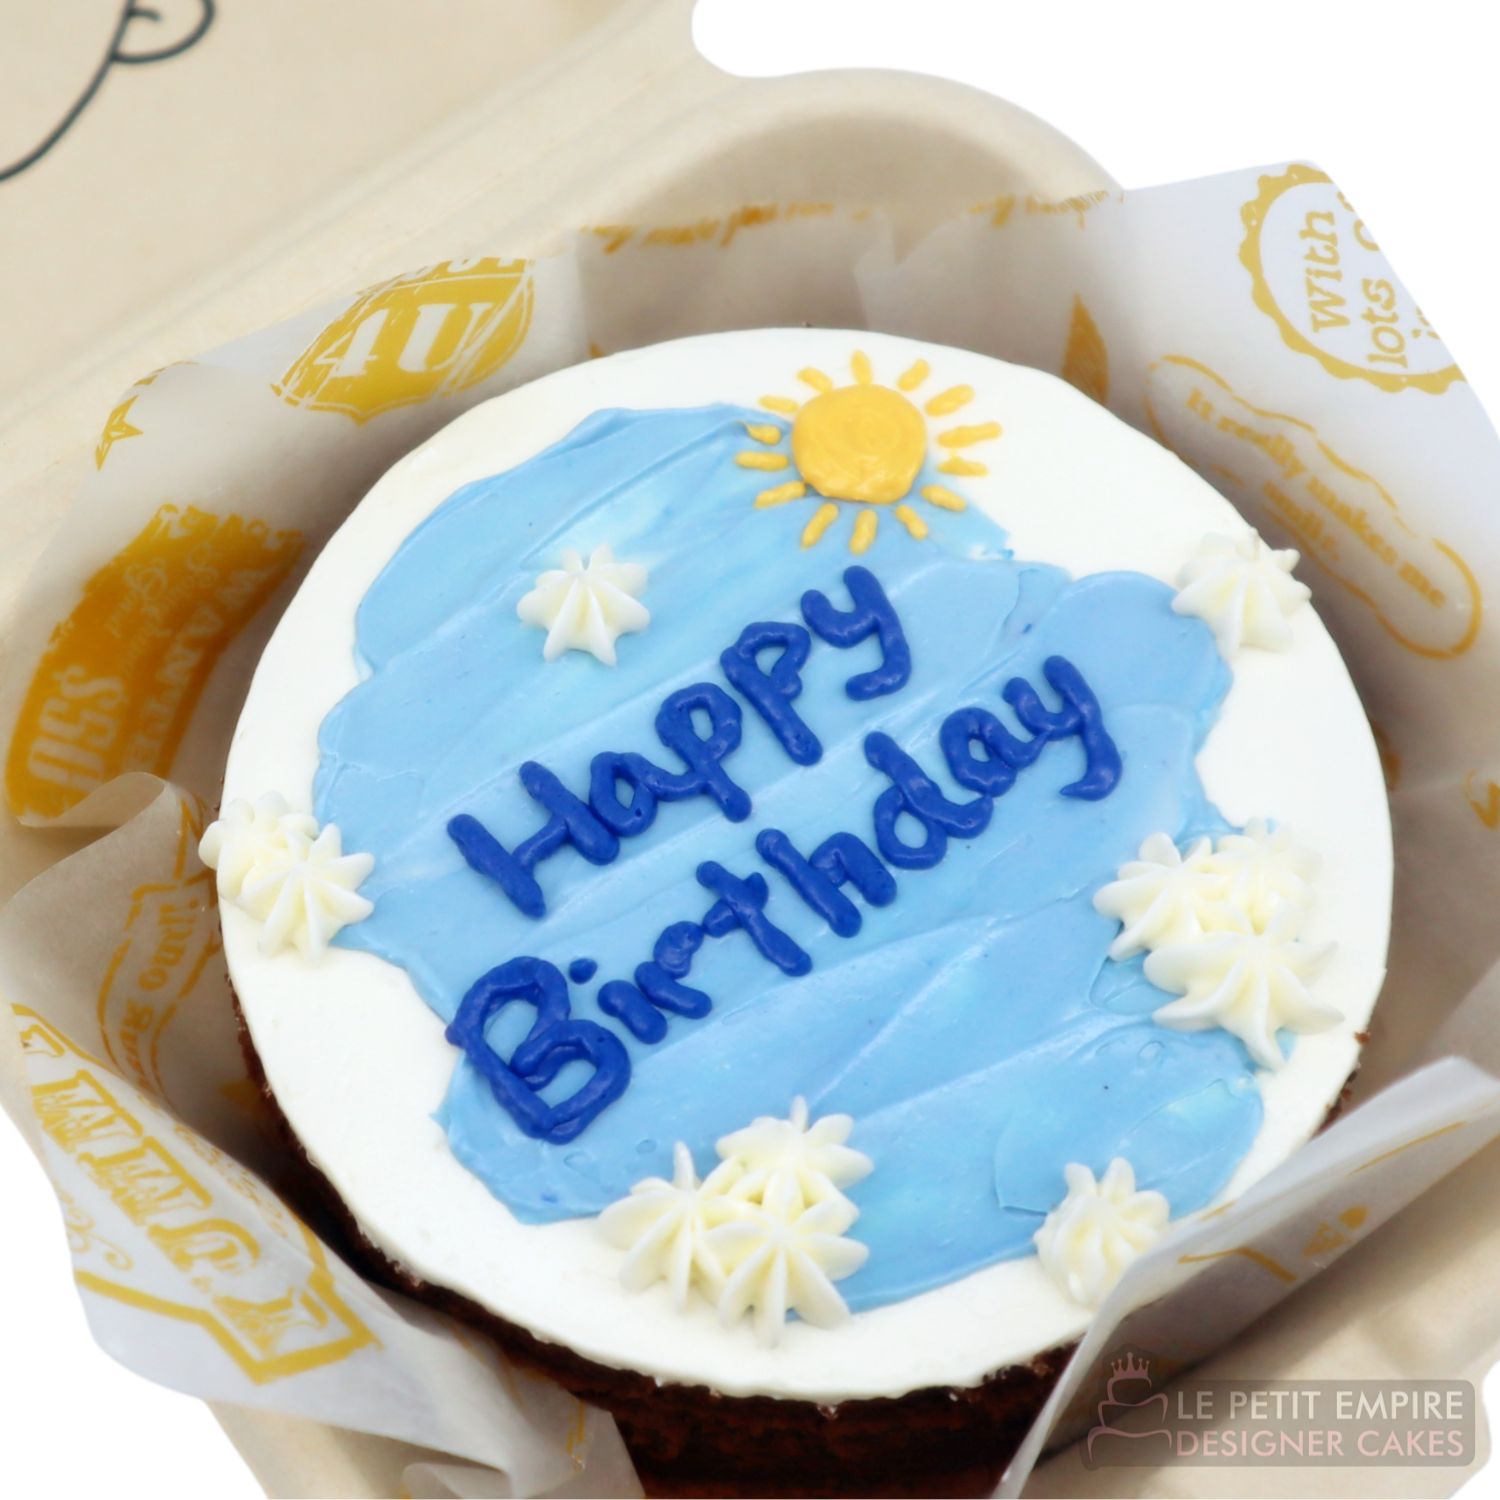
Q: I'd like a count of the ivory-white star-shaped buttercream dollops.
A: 11